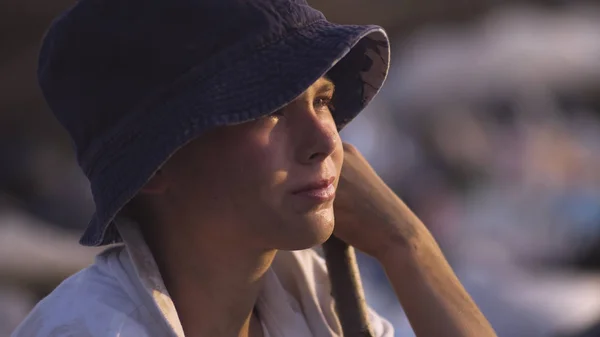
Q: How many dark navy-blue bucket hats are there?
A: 1